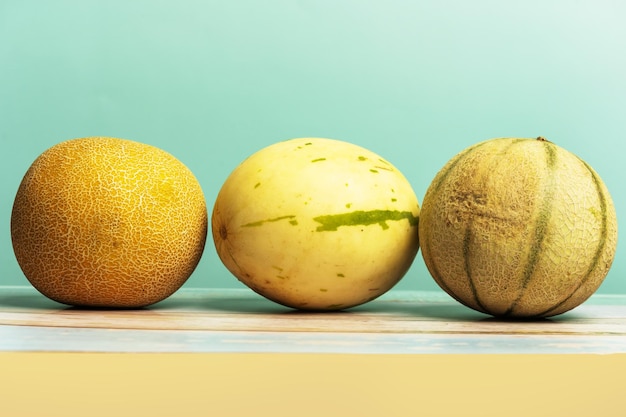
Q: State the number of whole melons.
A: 3